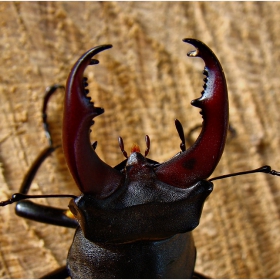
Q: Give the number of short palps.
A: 2